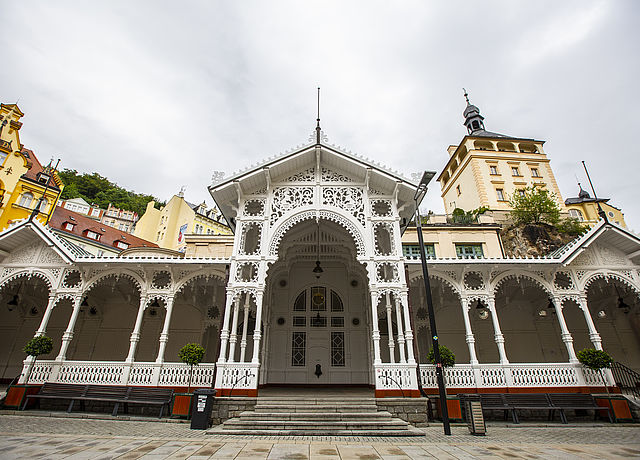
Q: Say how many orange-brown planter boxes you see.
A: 4